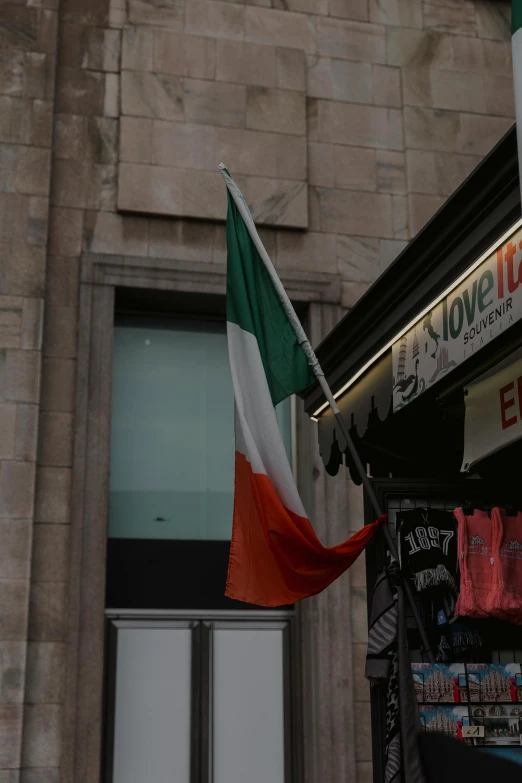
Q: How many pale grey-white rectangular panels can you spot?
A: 2